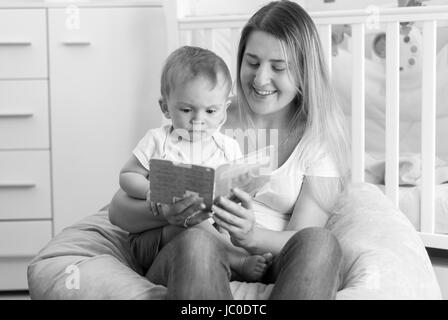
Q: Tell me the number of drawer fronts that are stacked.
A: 4